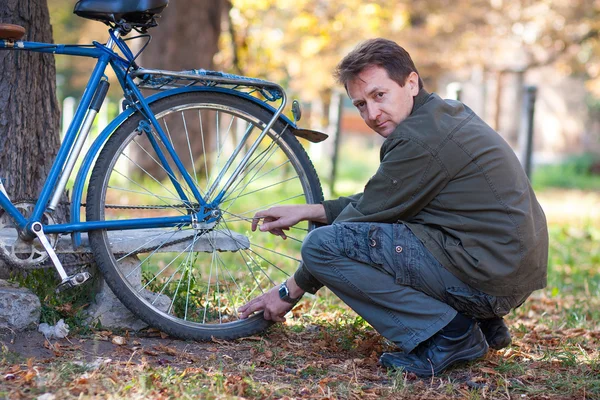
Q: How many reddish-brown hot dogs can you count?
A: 0